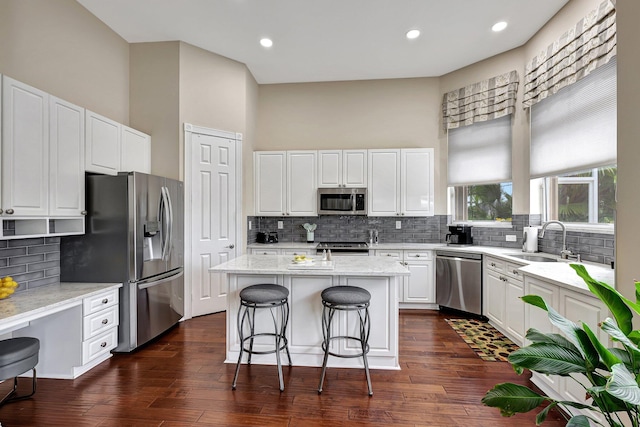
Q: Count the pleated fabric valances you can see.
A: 2